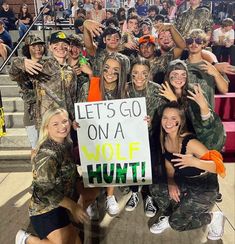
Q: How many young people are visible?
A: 12